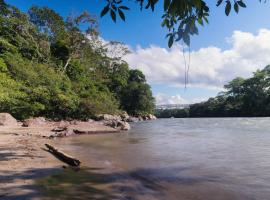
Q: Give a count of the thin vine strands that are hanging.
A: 2